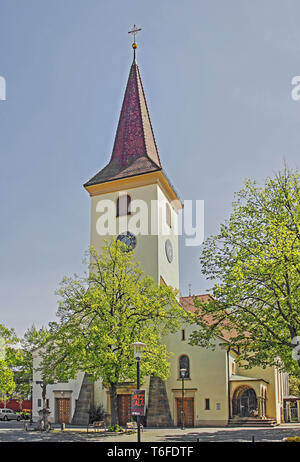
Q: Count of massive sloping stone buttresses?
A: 2